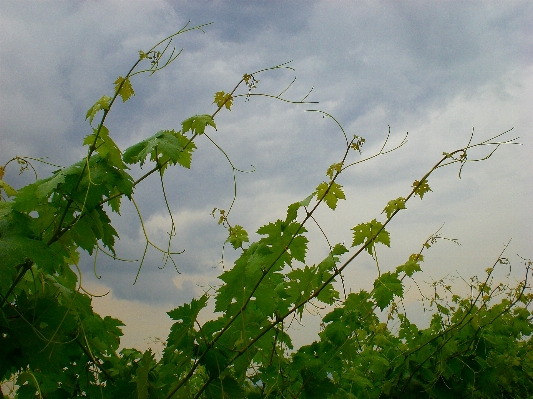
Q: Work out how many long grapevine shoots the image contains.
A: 4